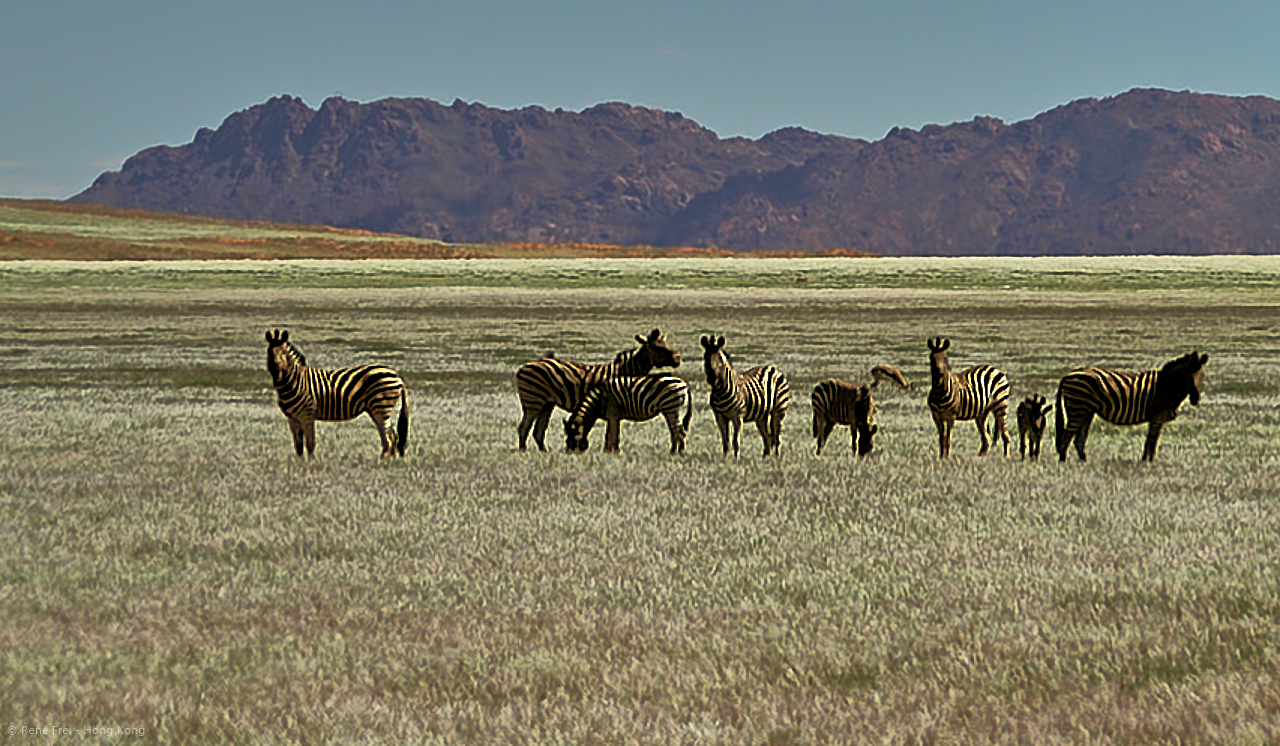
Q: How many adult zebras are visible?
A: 7